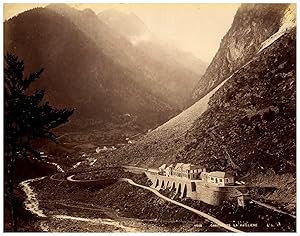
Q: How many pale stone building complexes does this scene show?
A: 1